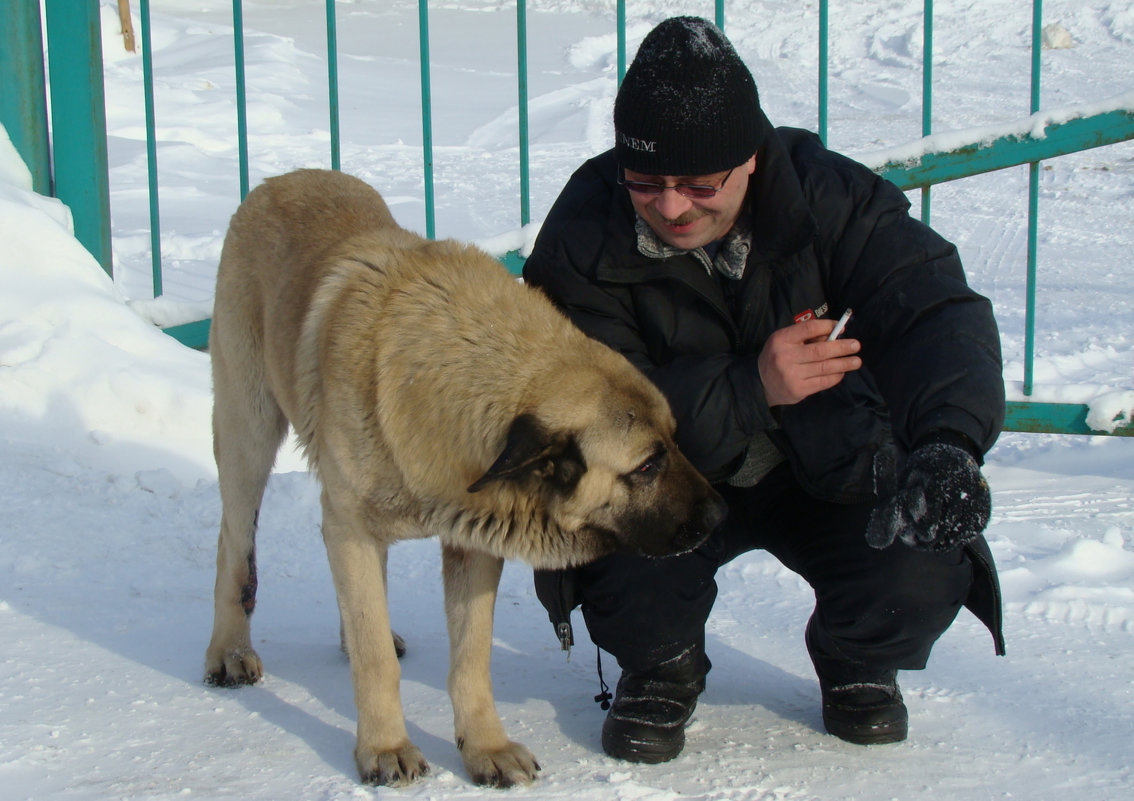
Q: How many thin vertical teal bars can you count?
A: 10